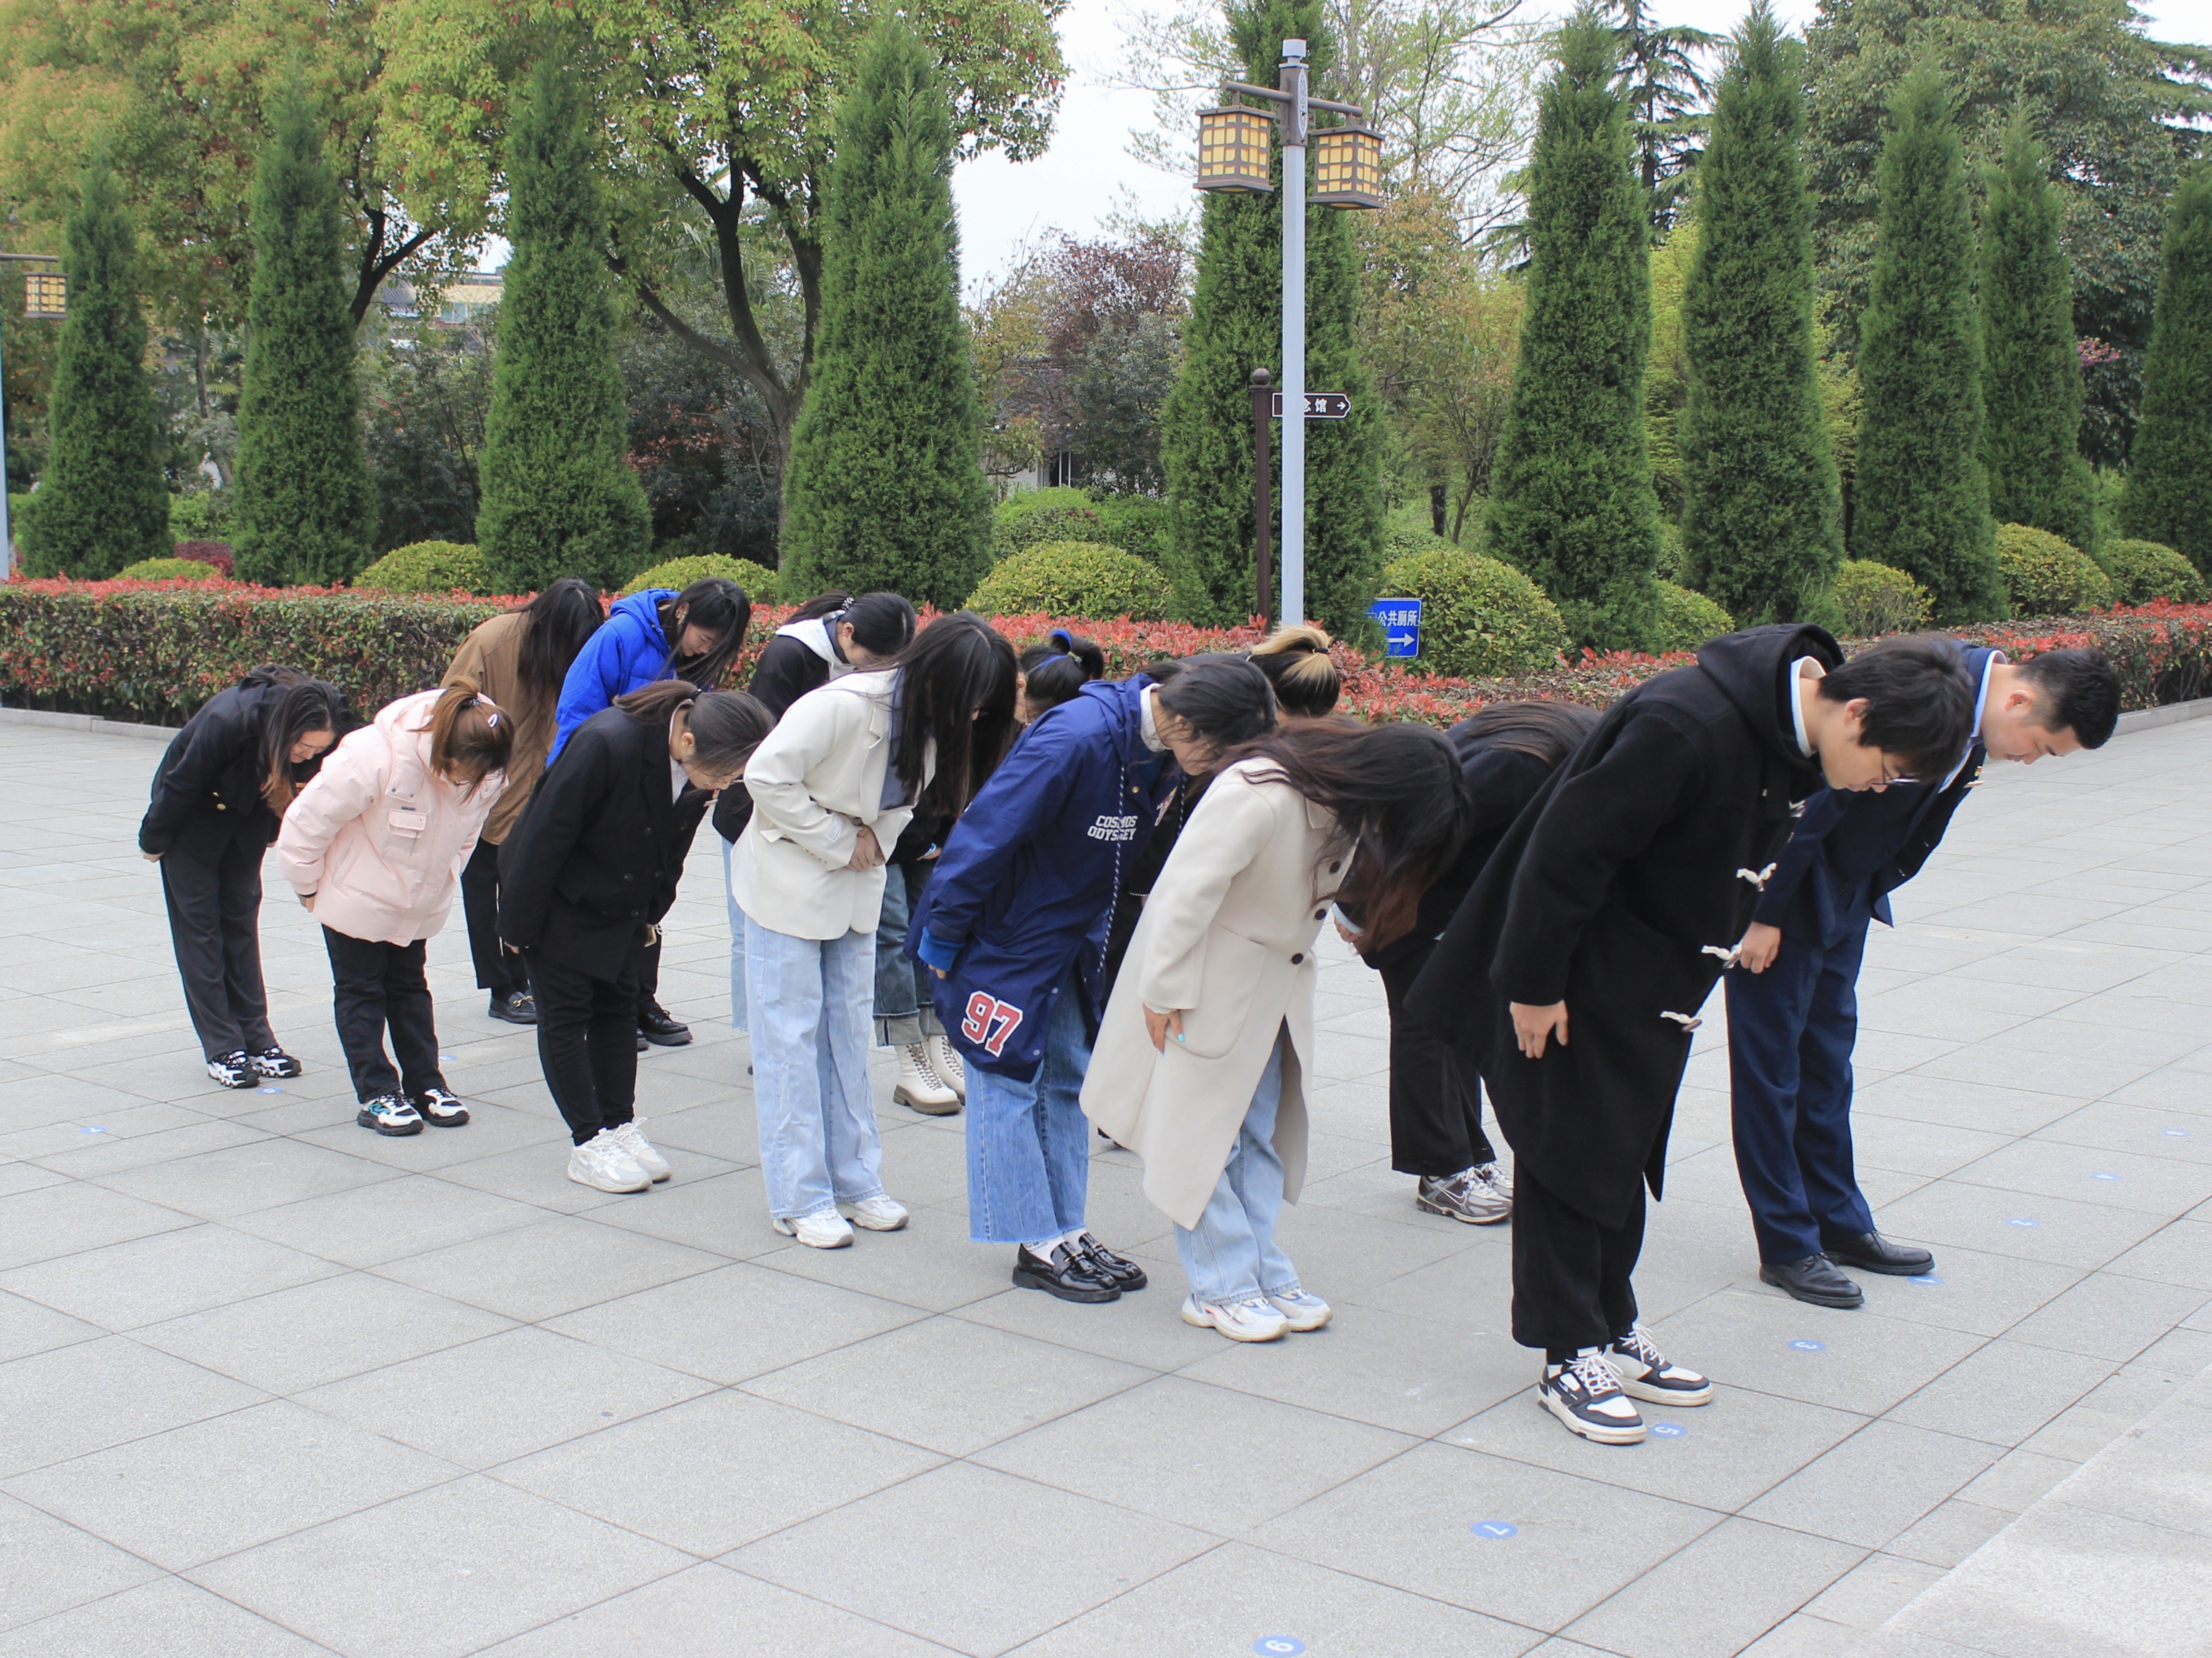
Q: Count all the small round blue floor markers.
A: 11